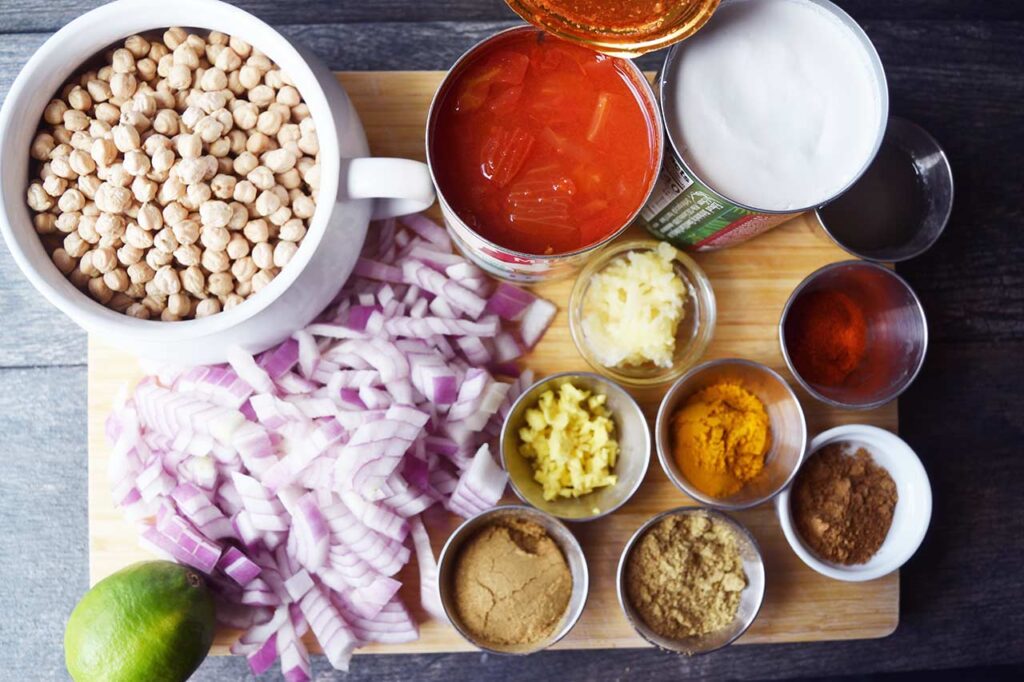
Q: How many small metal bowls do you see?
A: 6